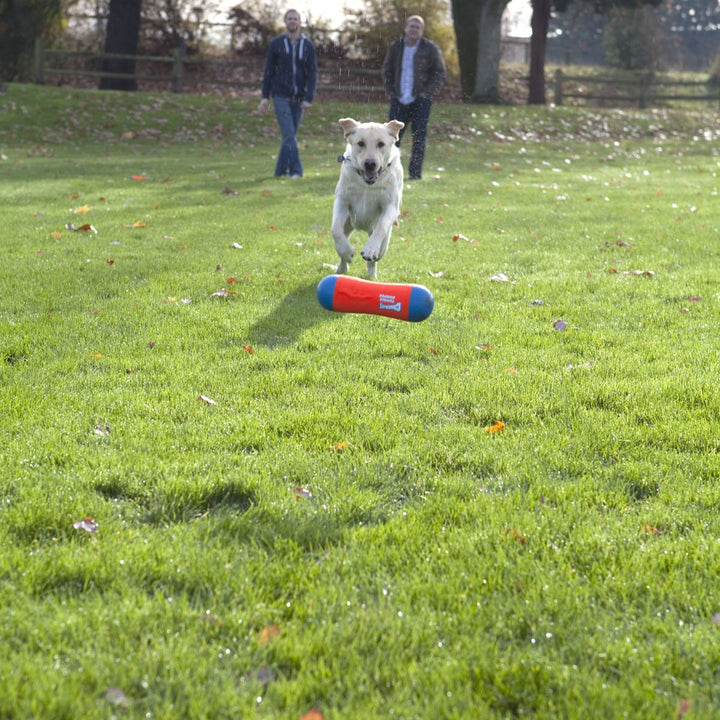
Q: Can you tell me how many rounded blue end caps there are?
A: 2